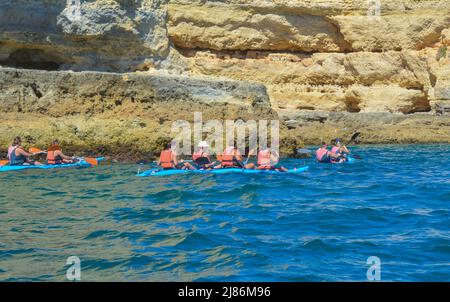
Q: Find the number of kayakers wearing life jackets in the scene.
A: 8